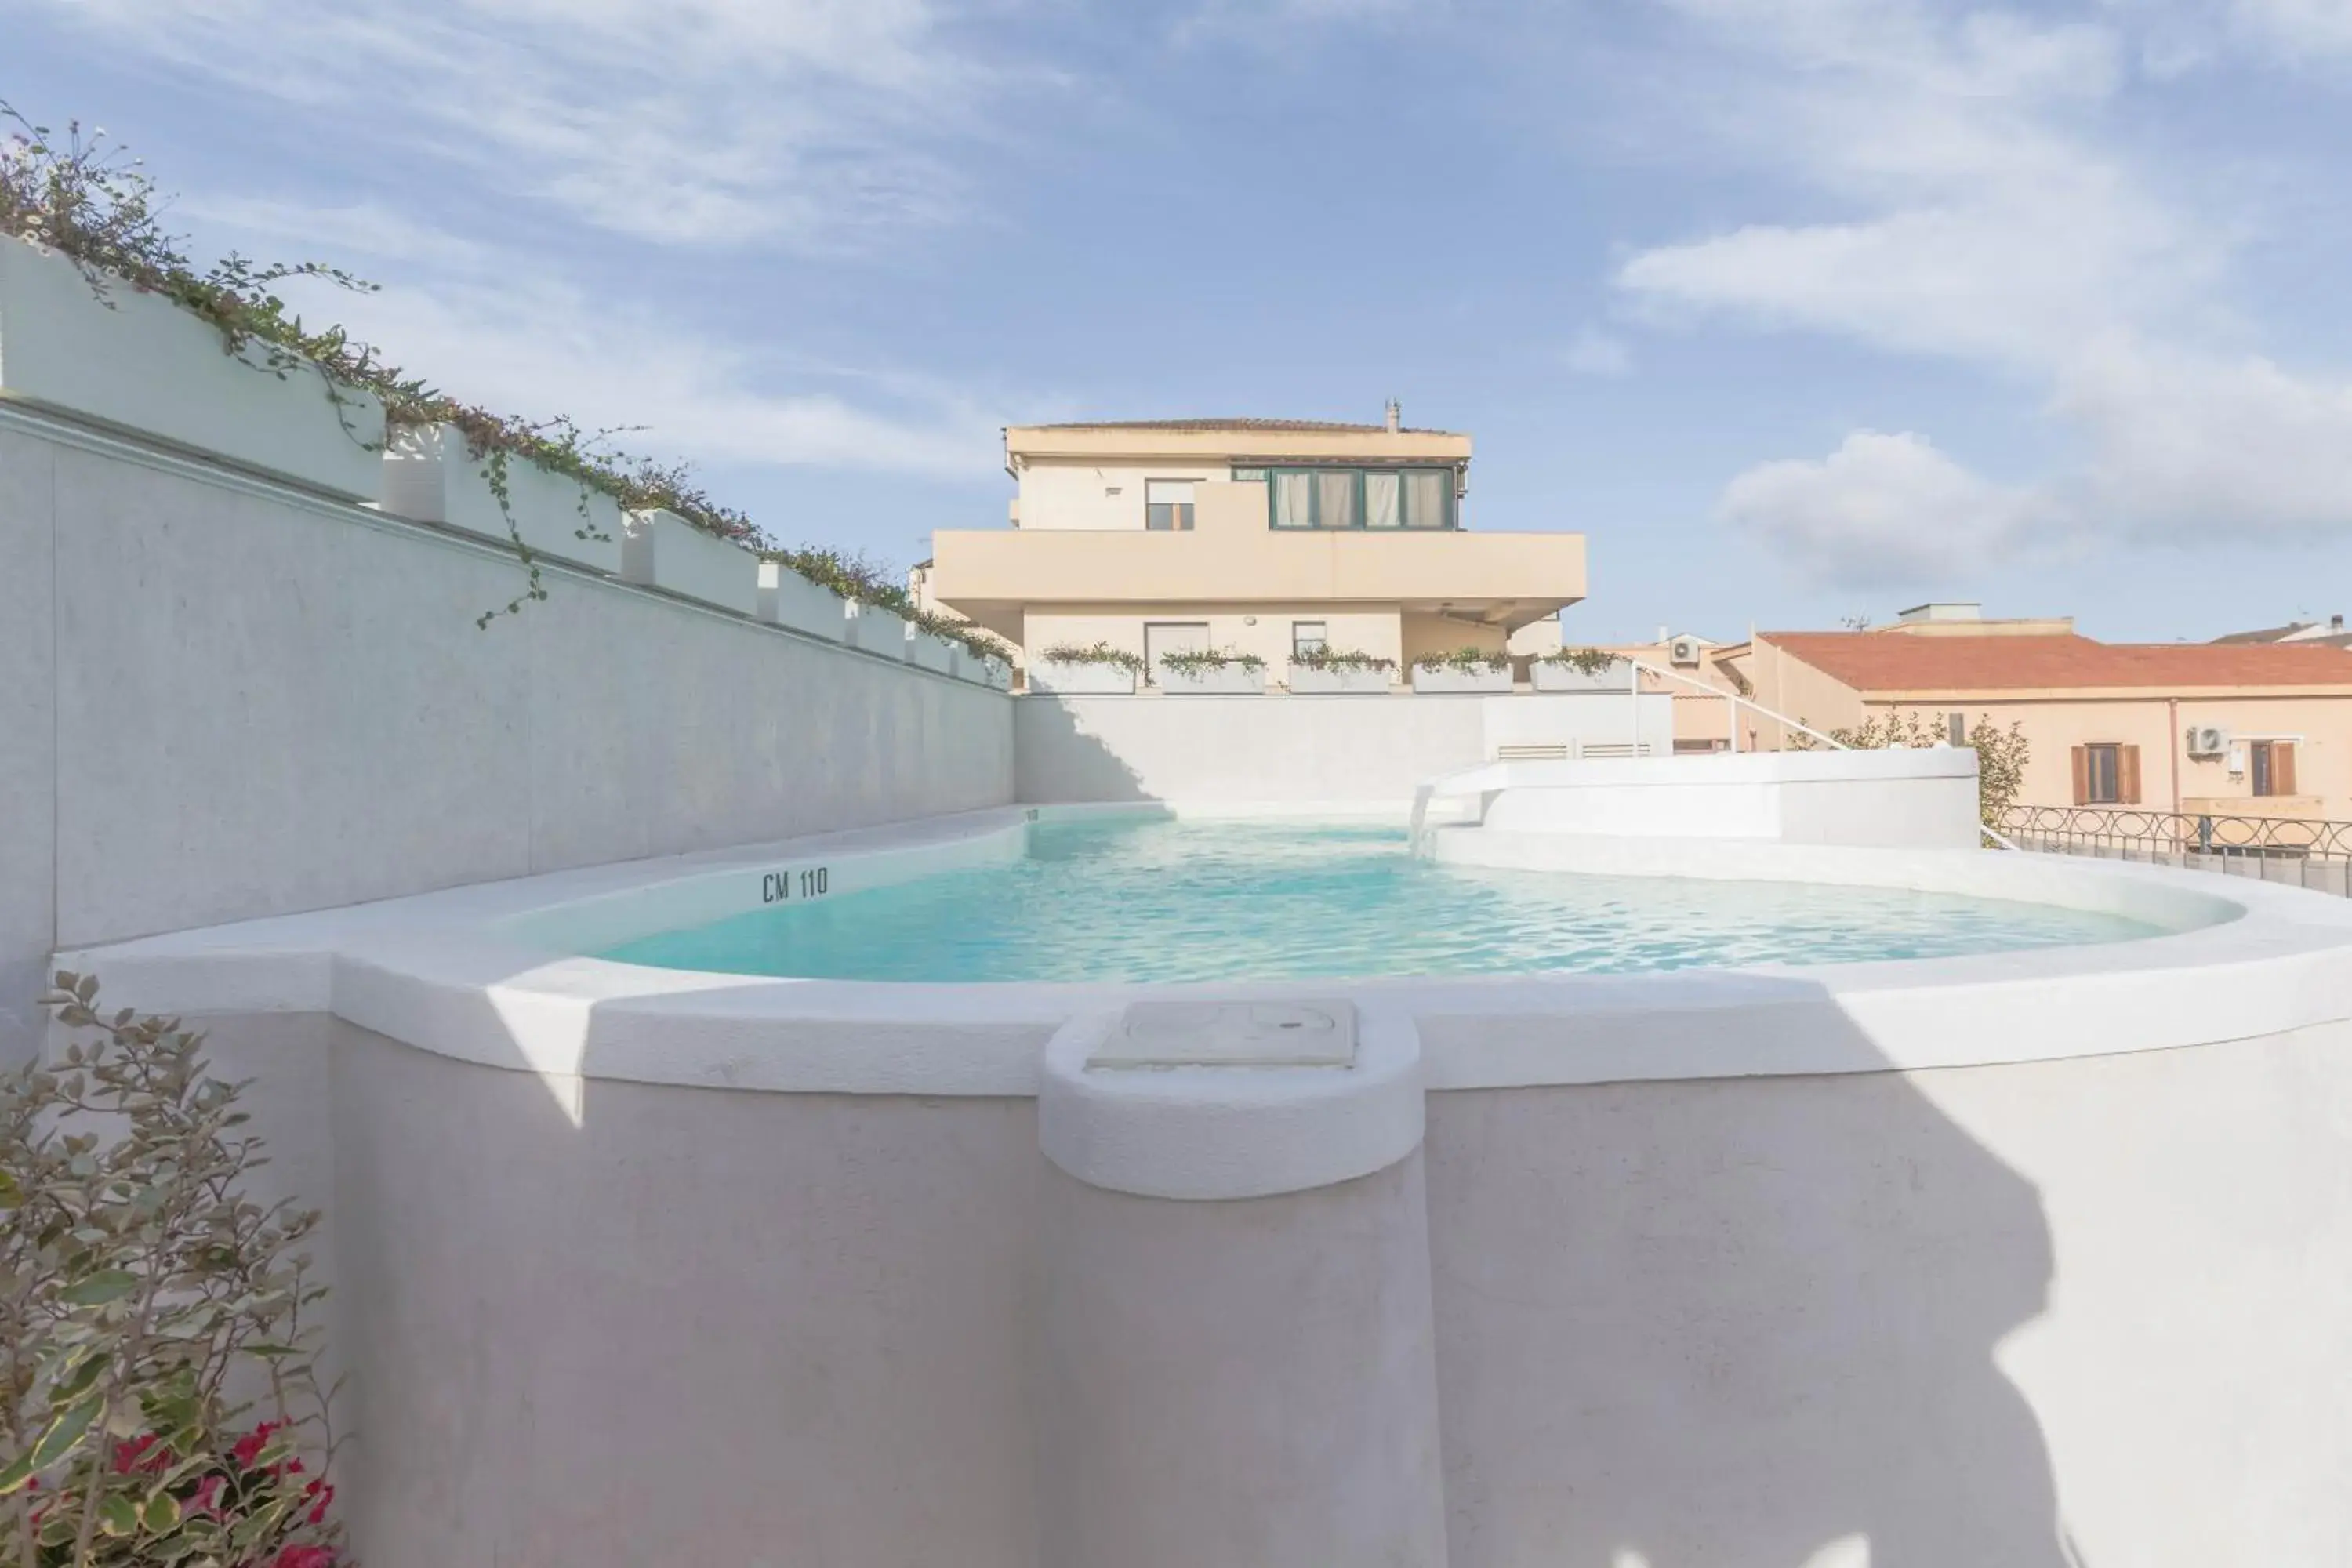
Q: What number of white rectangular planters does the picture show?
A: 13